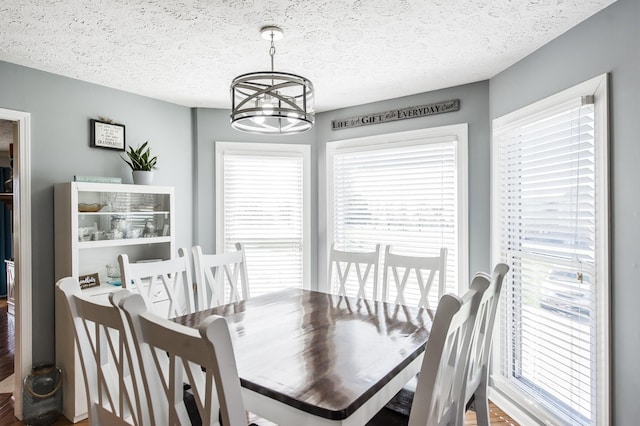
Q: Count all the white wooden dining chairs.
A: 8